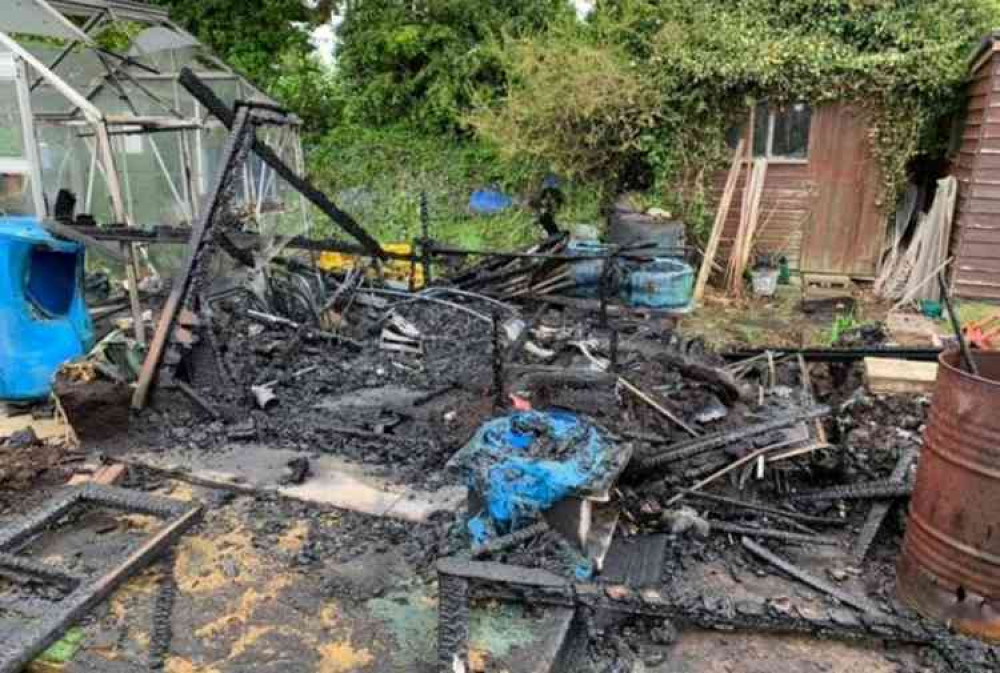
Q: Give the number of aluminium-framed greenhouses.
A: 1